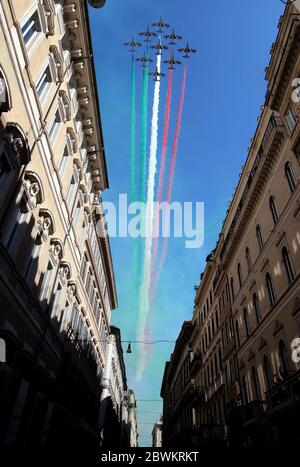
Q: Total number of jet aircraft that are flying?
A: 9